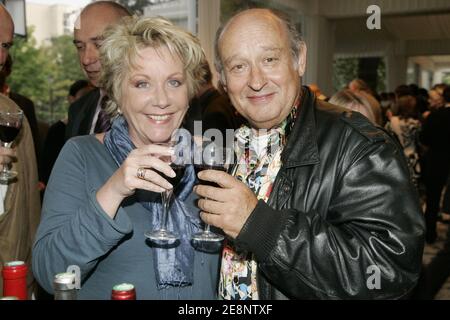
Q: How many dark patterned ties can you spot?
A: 1